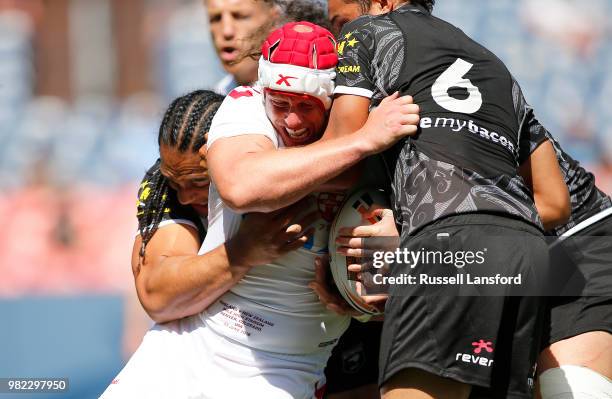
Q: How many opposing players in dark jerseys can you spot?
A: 3